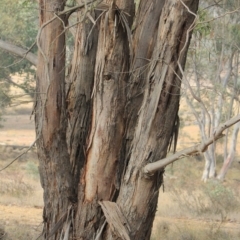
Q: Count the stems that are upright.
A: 5